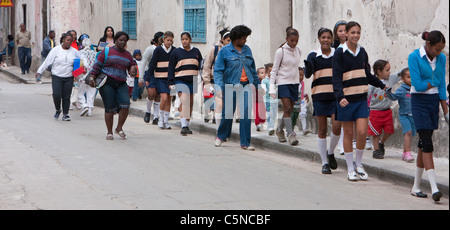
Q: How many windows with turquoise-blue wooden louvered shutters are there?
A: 2